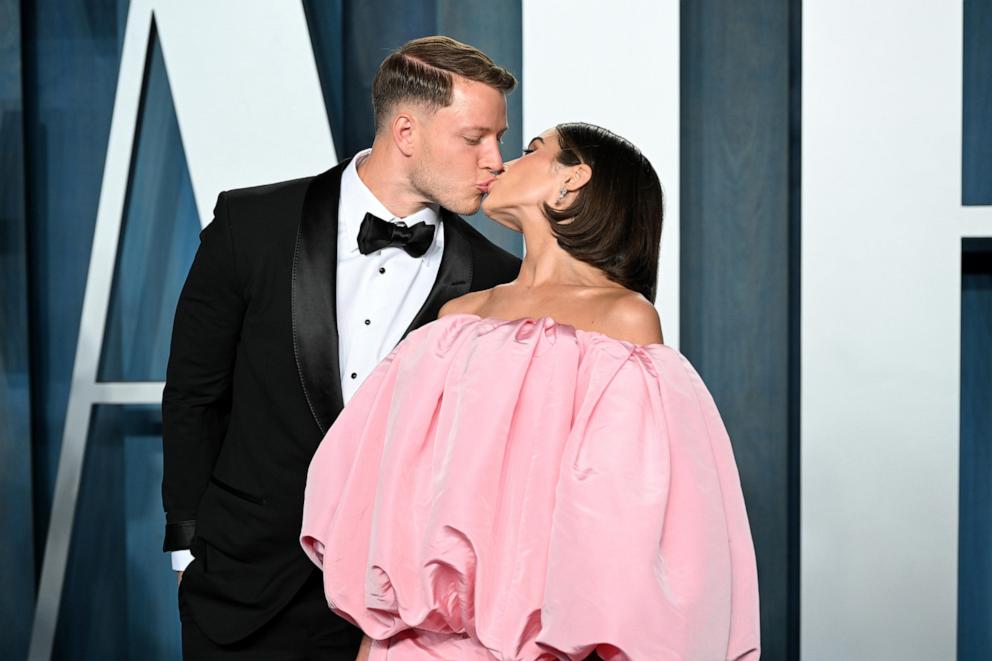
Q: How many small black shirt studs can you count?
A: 3